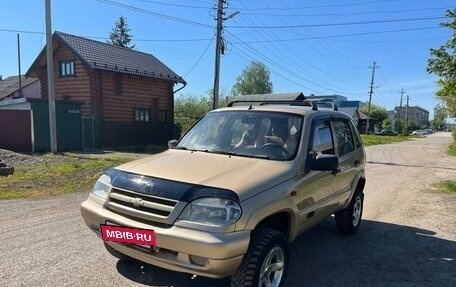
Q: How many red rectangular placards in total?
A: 1